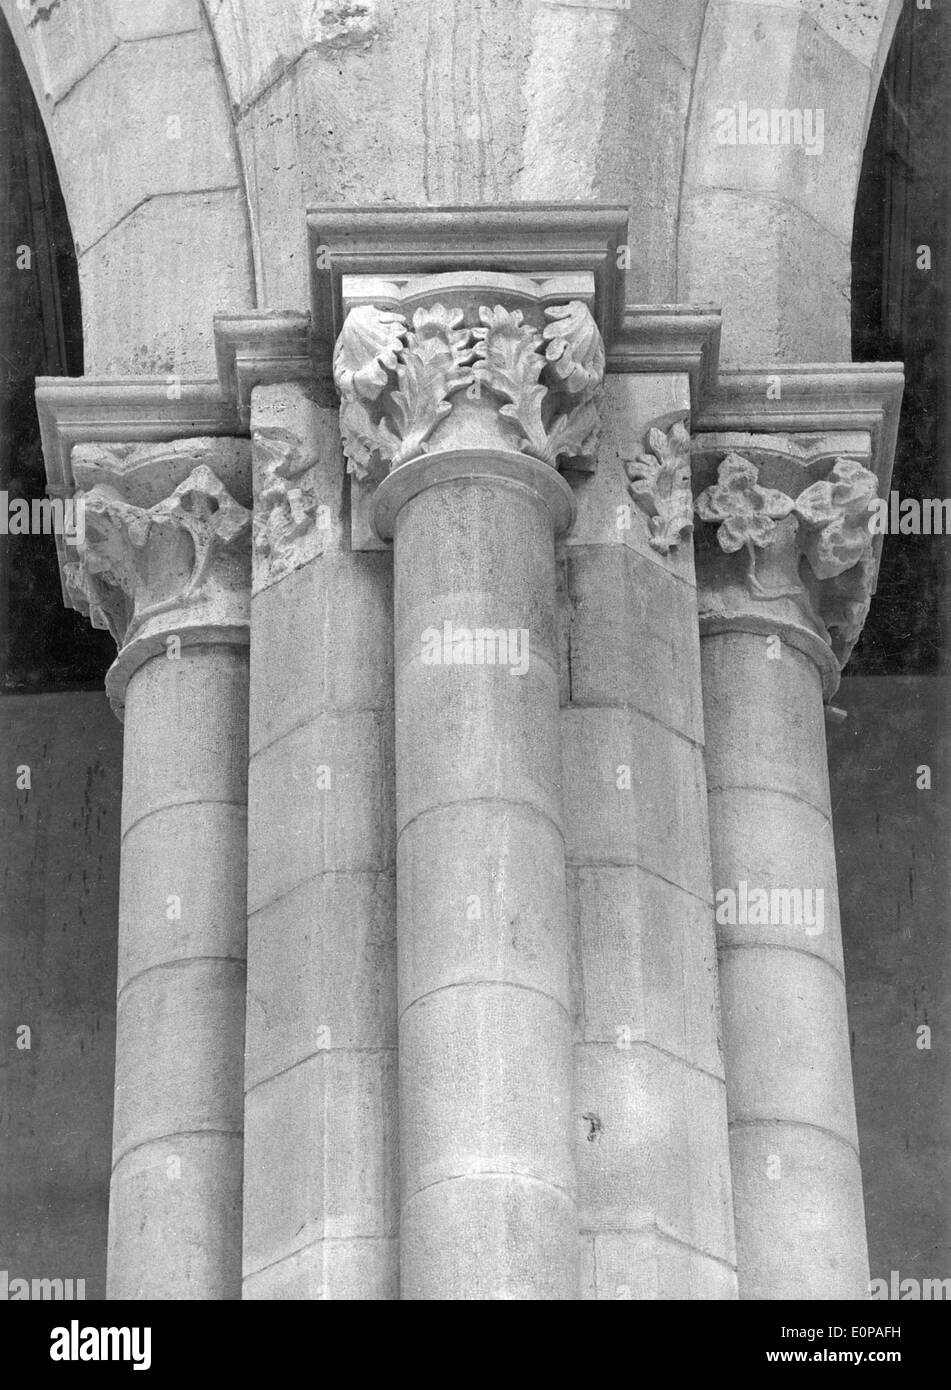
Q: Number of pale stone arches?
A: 2